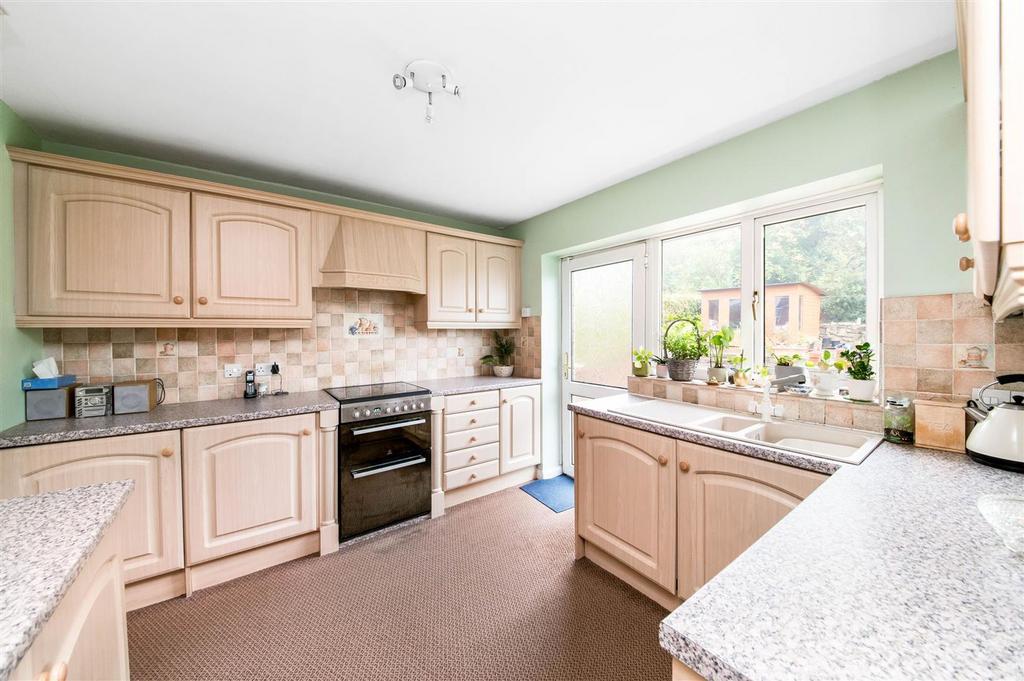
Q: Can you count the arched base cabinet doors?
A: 6